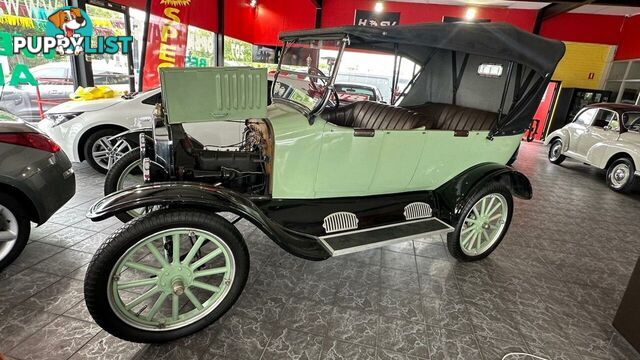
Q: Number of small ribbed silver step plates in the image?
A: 2